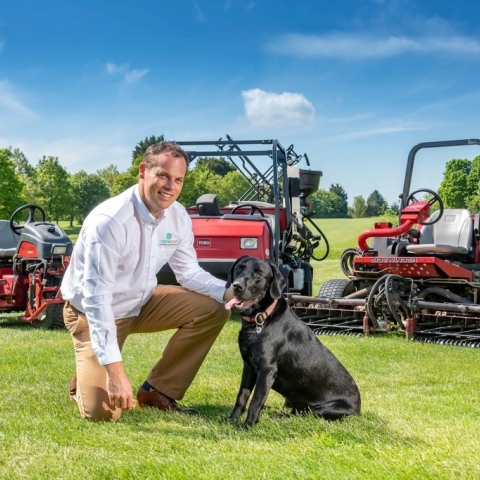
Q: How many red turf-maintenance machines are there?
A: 3